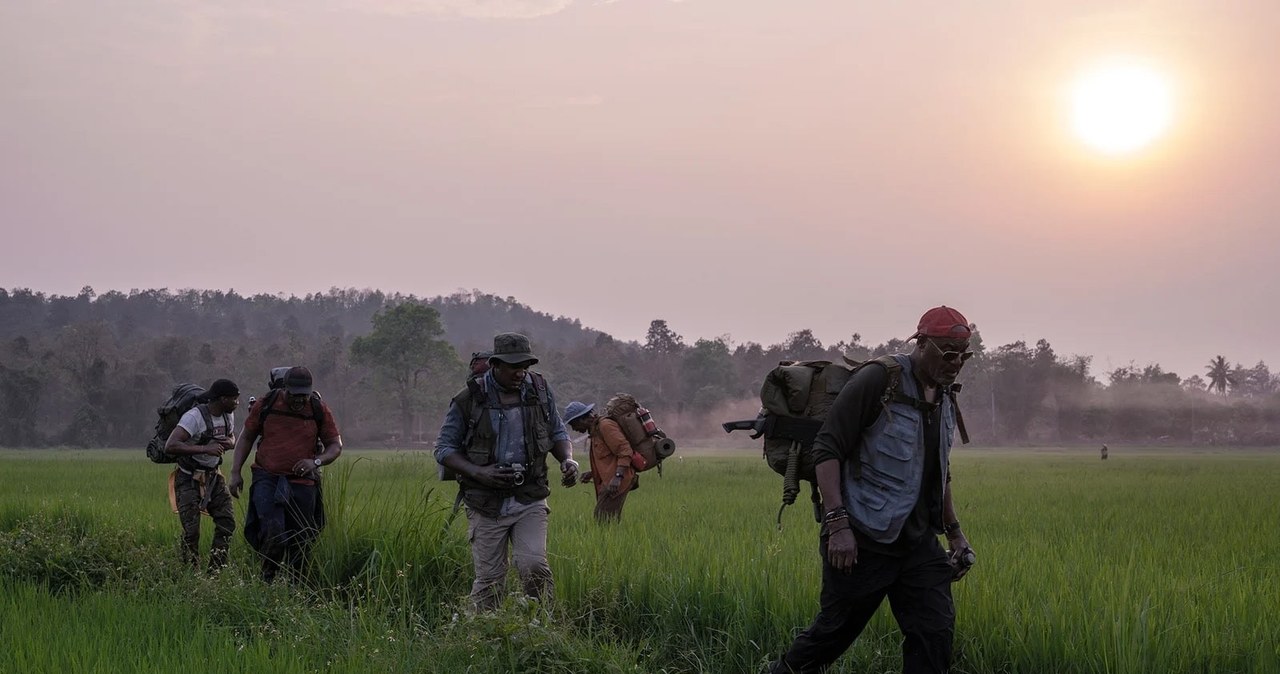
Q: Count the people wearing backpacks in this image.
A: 5